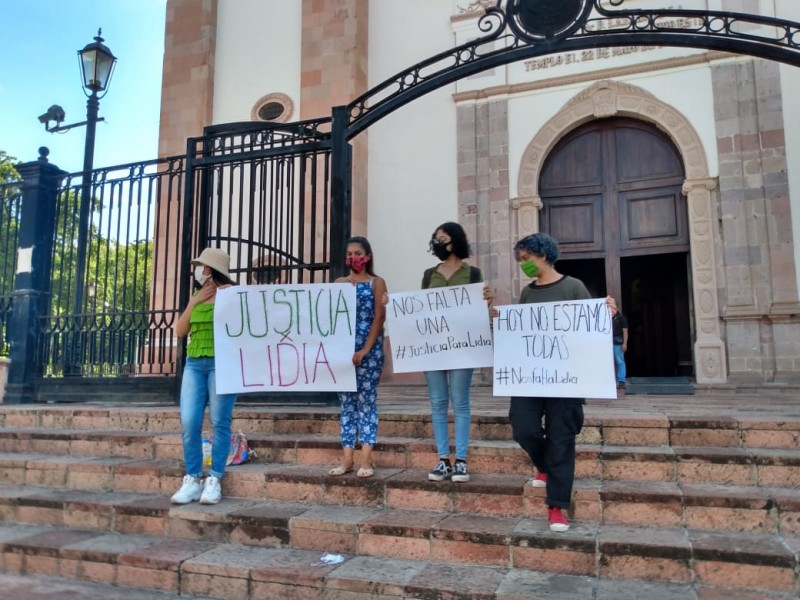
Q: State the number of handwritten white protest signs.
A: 3